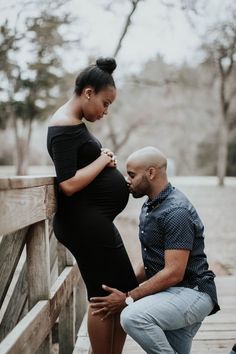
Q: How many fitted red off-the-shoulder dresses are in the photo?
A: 0